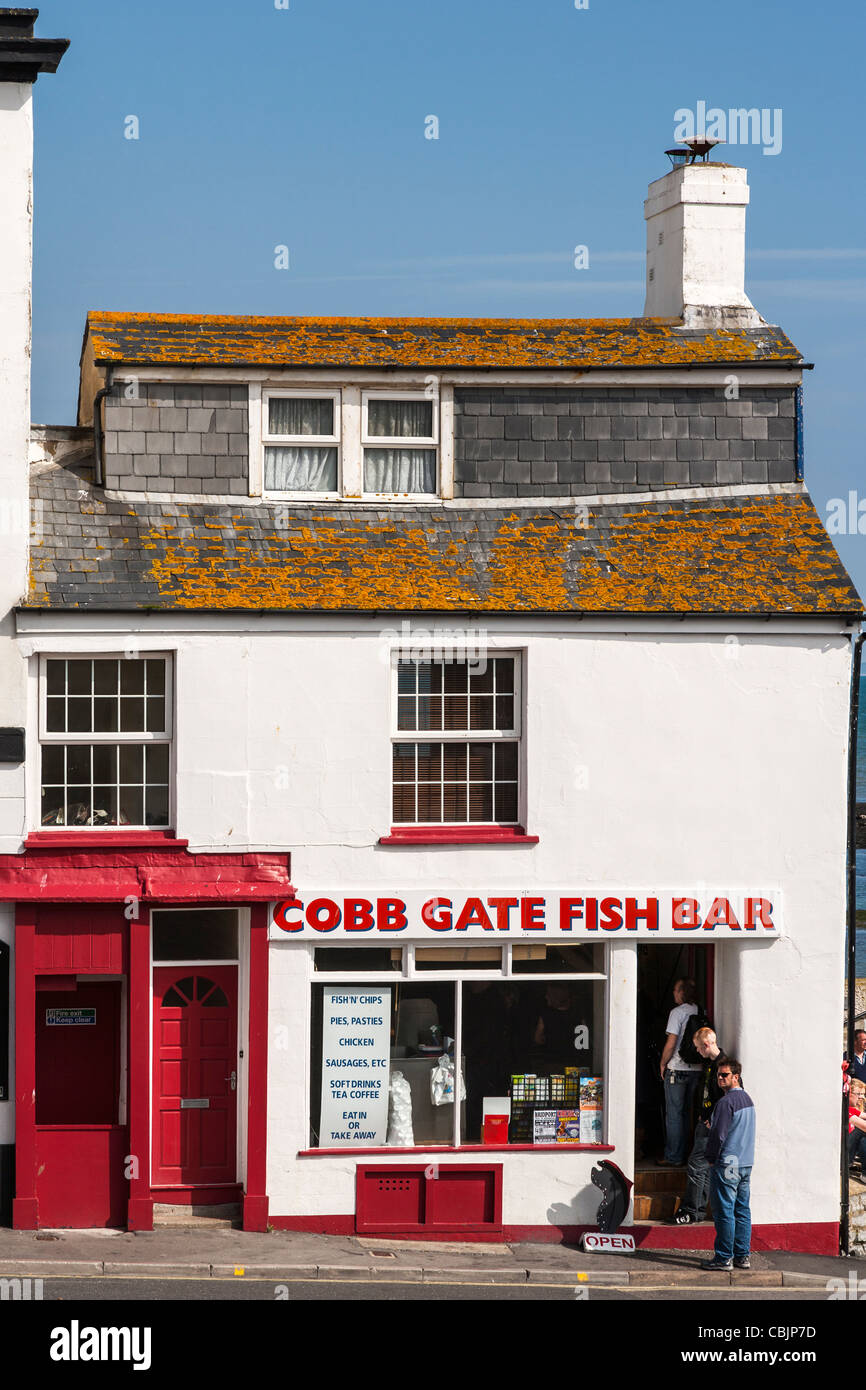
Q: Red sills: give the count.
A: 3